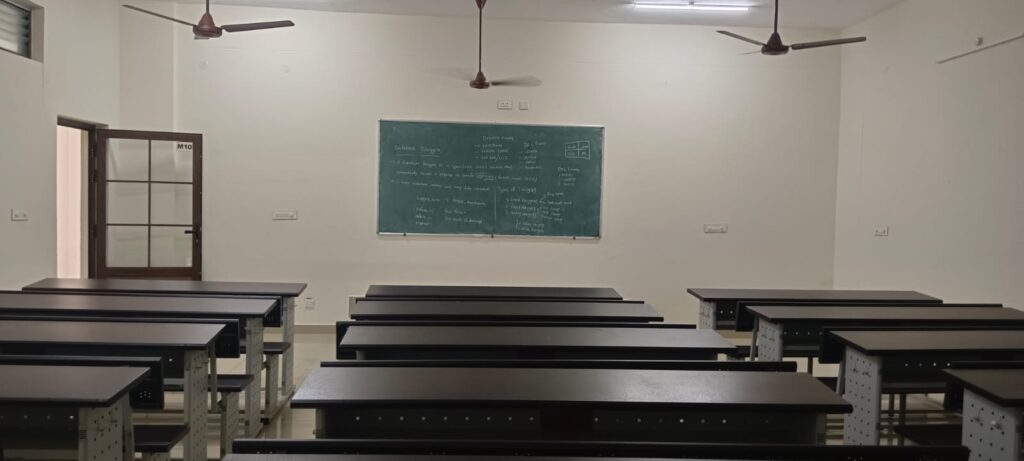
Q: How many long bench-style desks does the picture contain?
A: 13